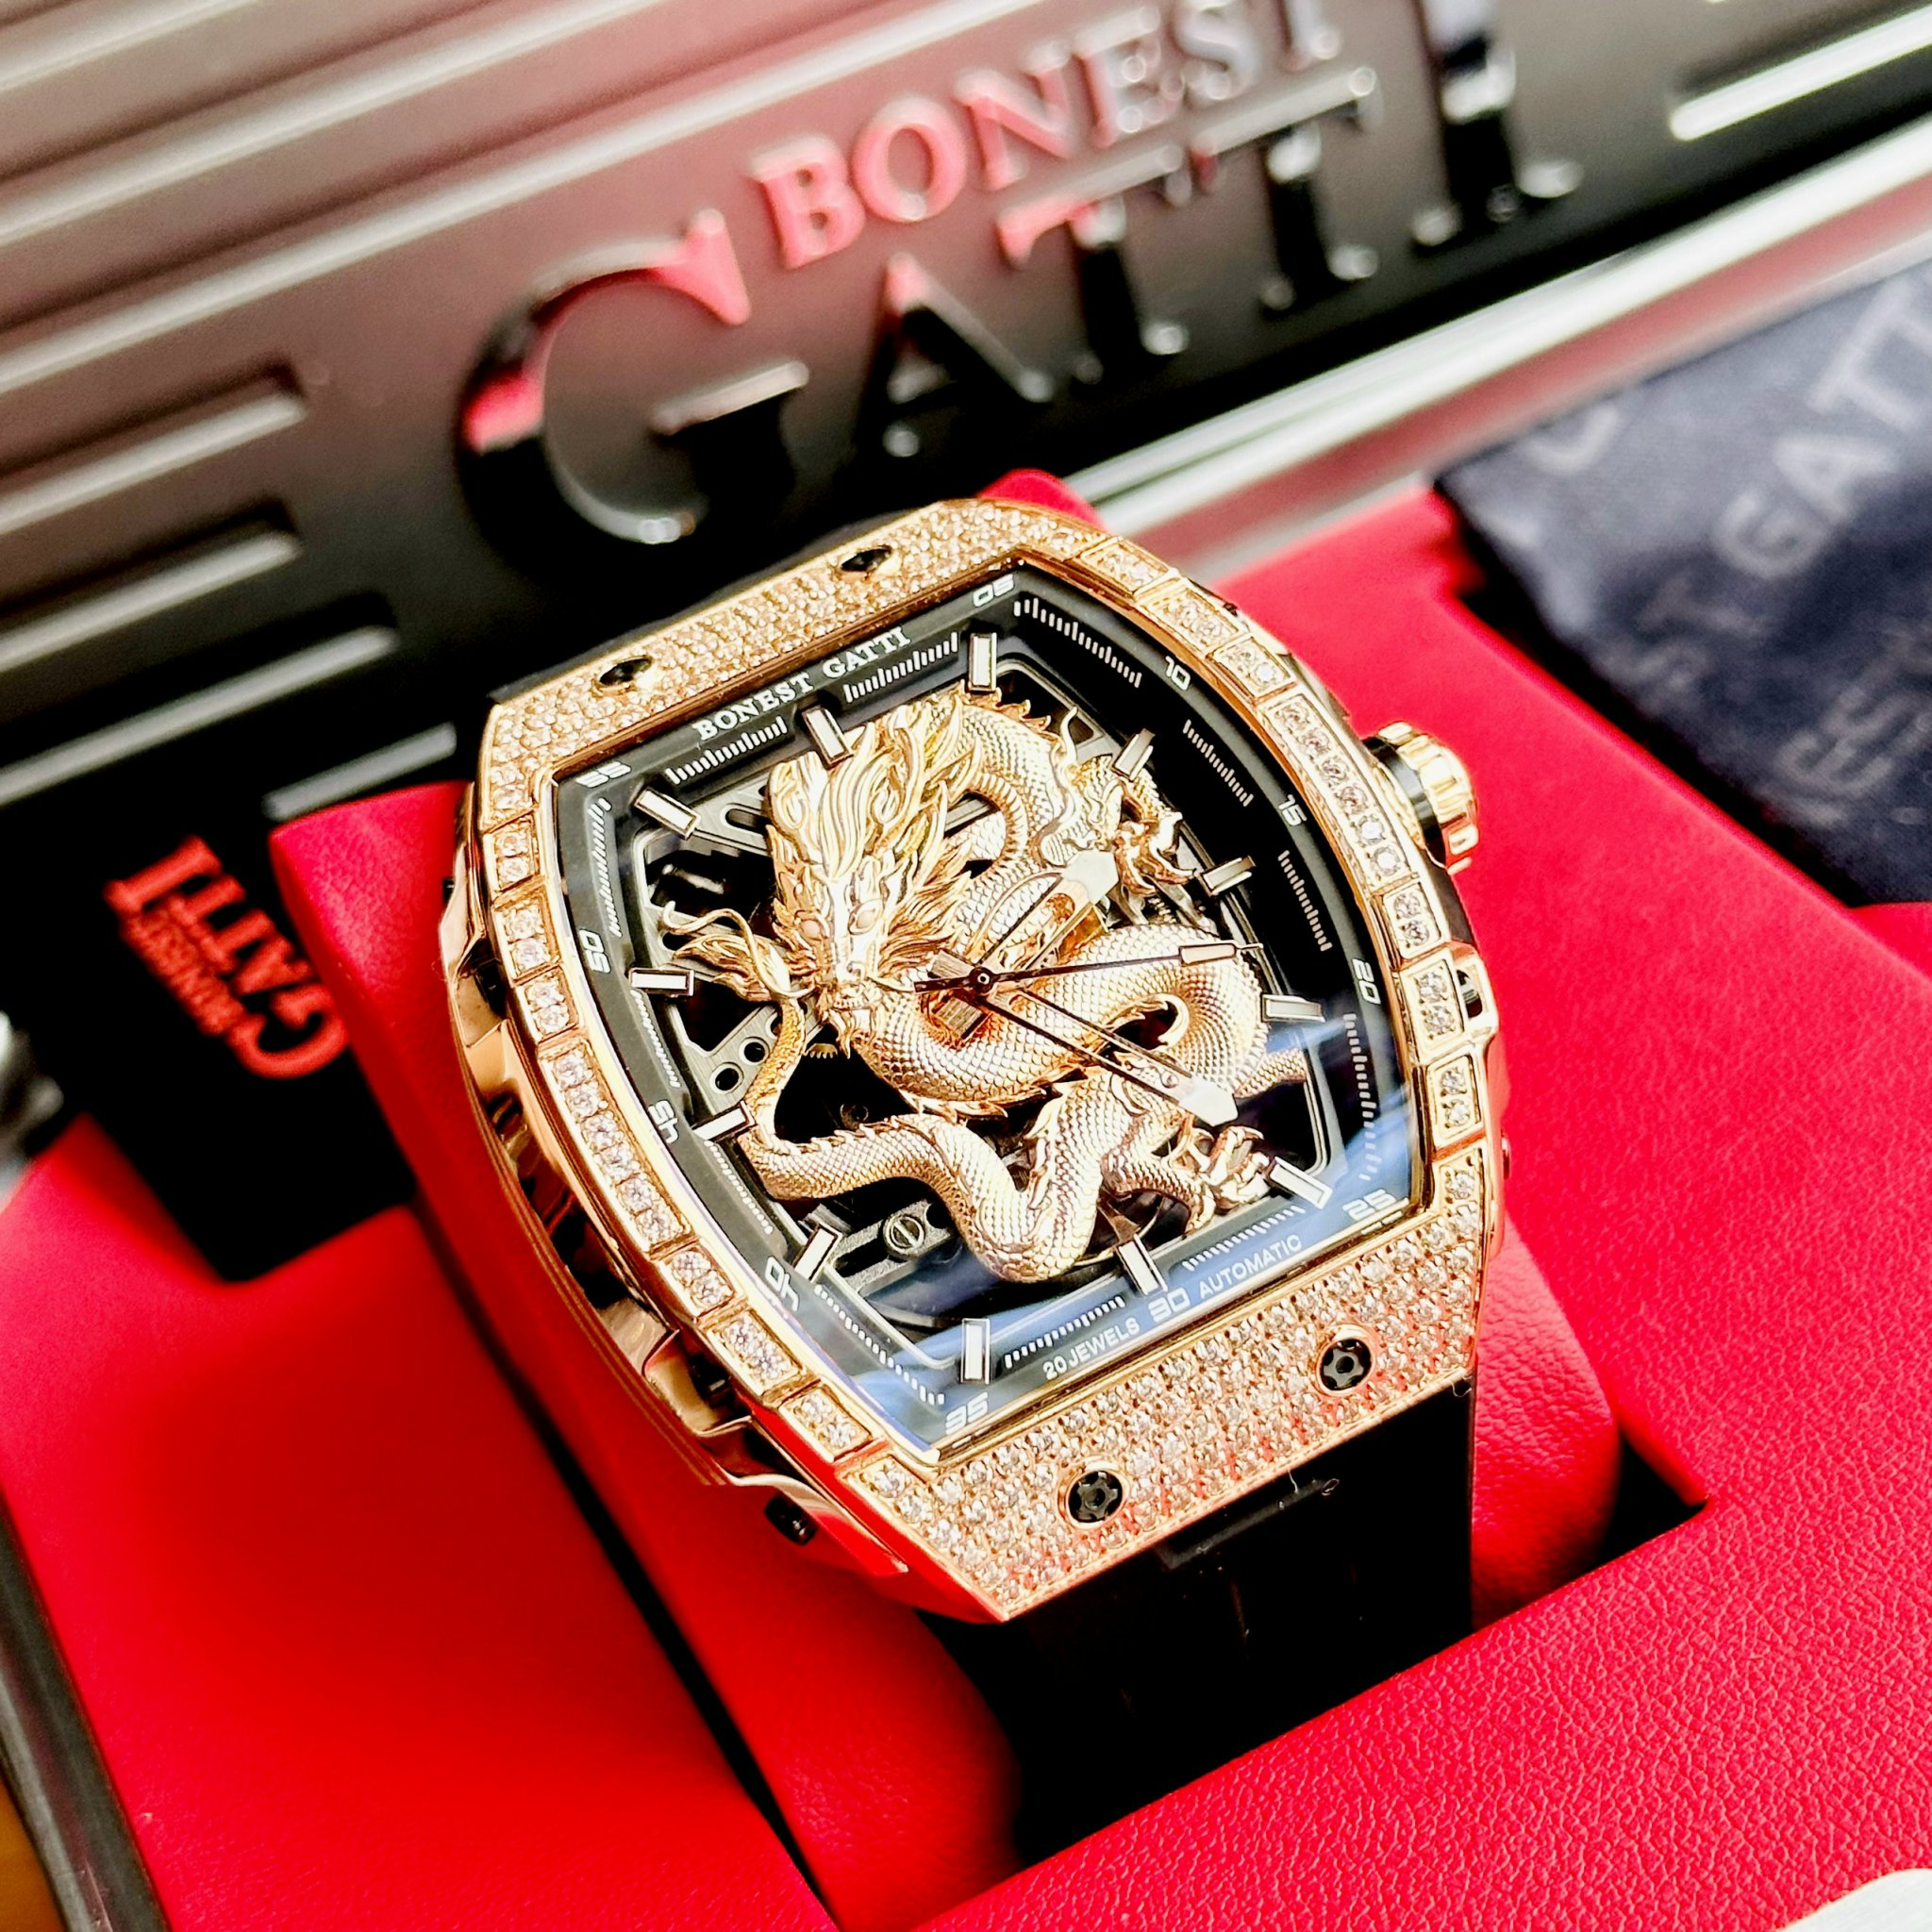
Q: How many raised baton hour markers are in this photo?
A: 12